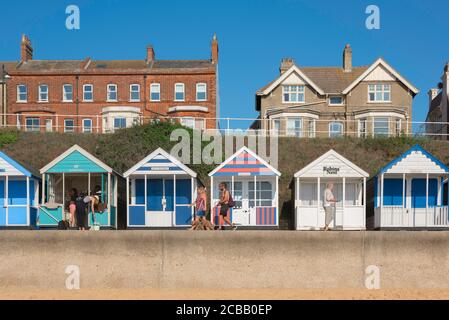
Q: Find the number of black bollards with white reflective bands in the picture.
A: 0